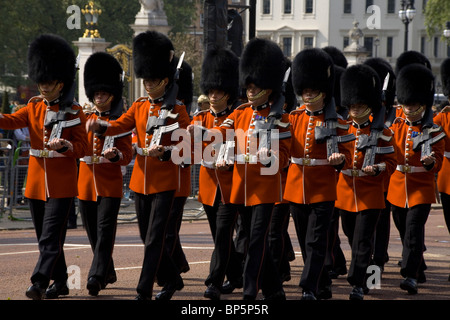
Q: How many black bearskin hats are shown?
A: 15